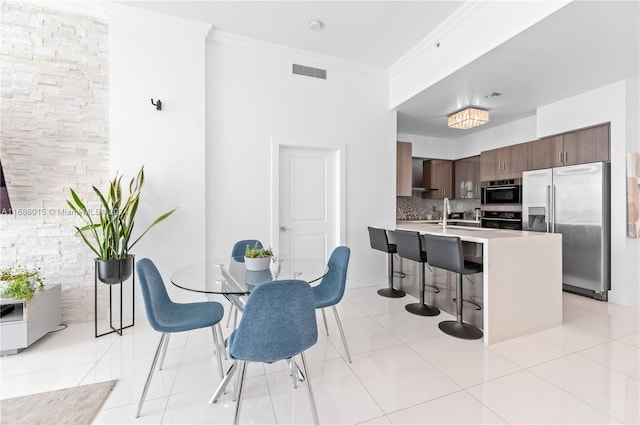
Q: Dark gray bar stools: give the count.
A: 3